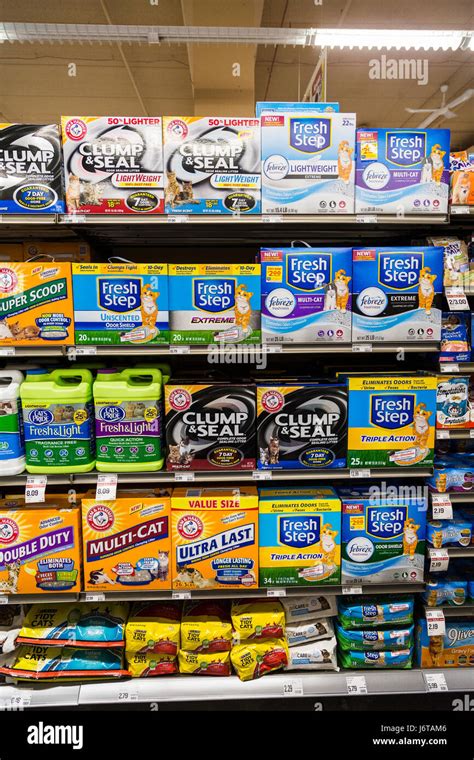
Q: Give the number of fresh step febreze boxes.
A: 5